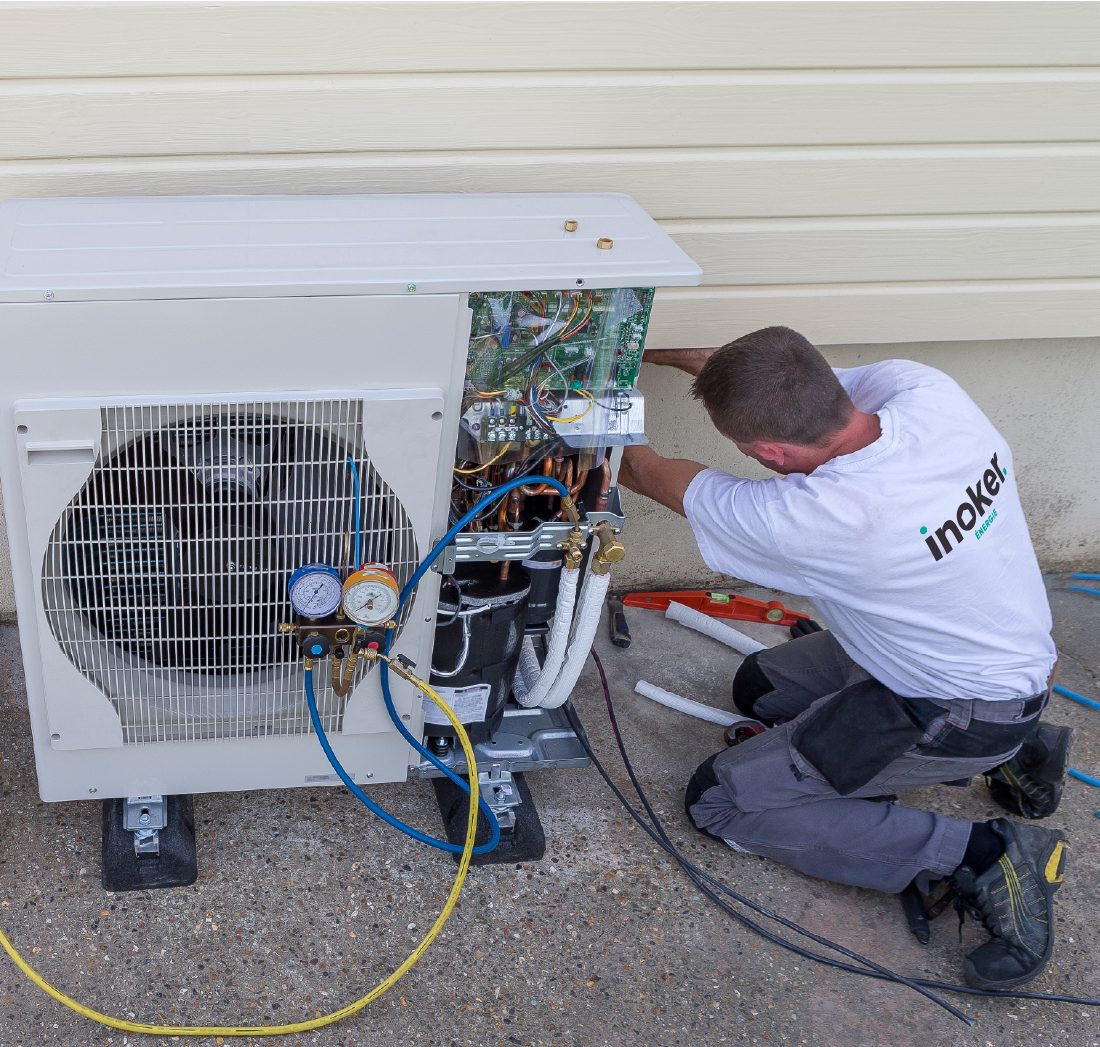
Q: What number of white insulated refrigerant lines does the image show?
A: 2